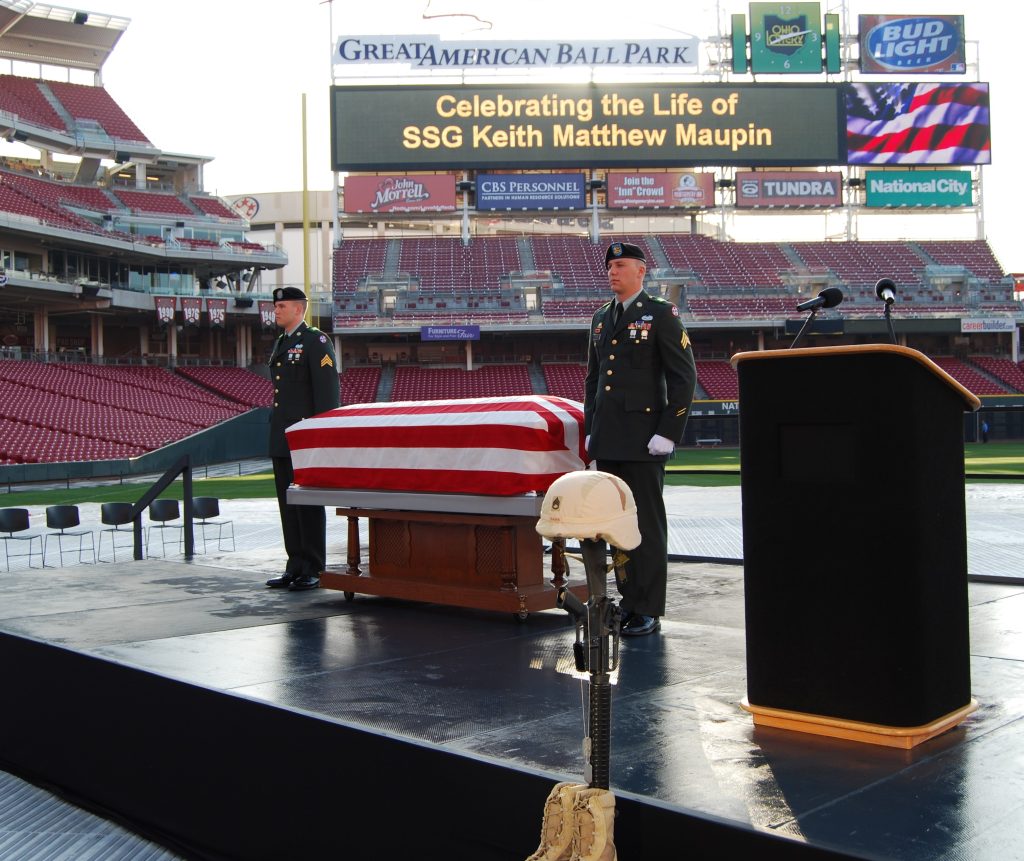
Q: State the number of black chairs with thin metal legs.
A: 5